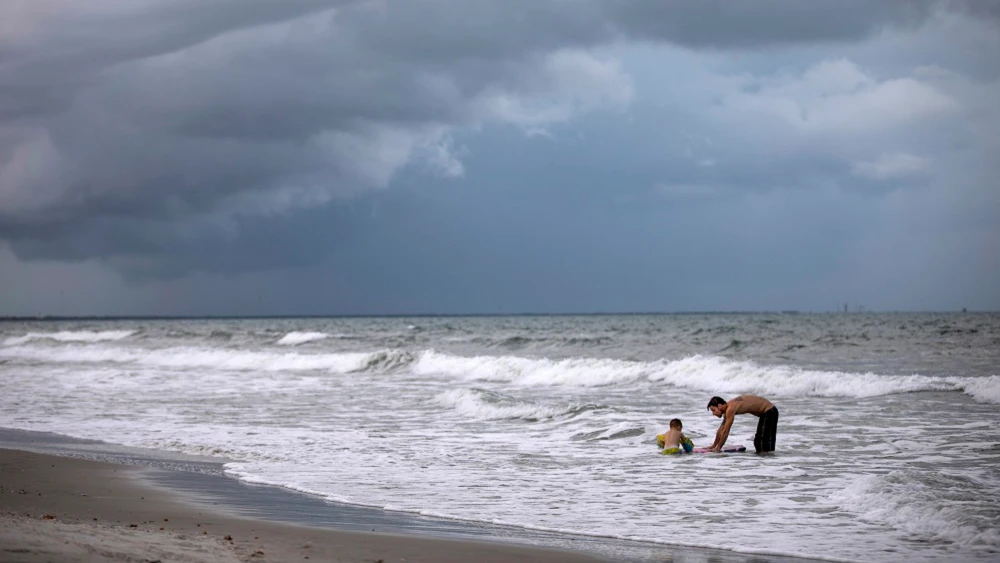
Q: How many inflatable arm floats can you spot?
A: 2